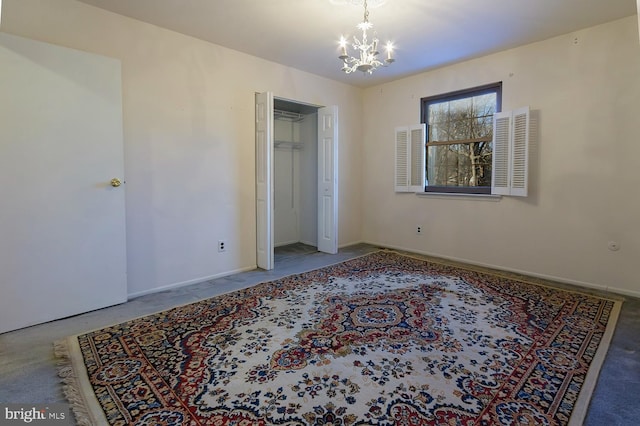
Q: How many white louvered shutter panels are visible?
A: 4